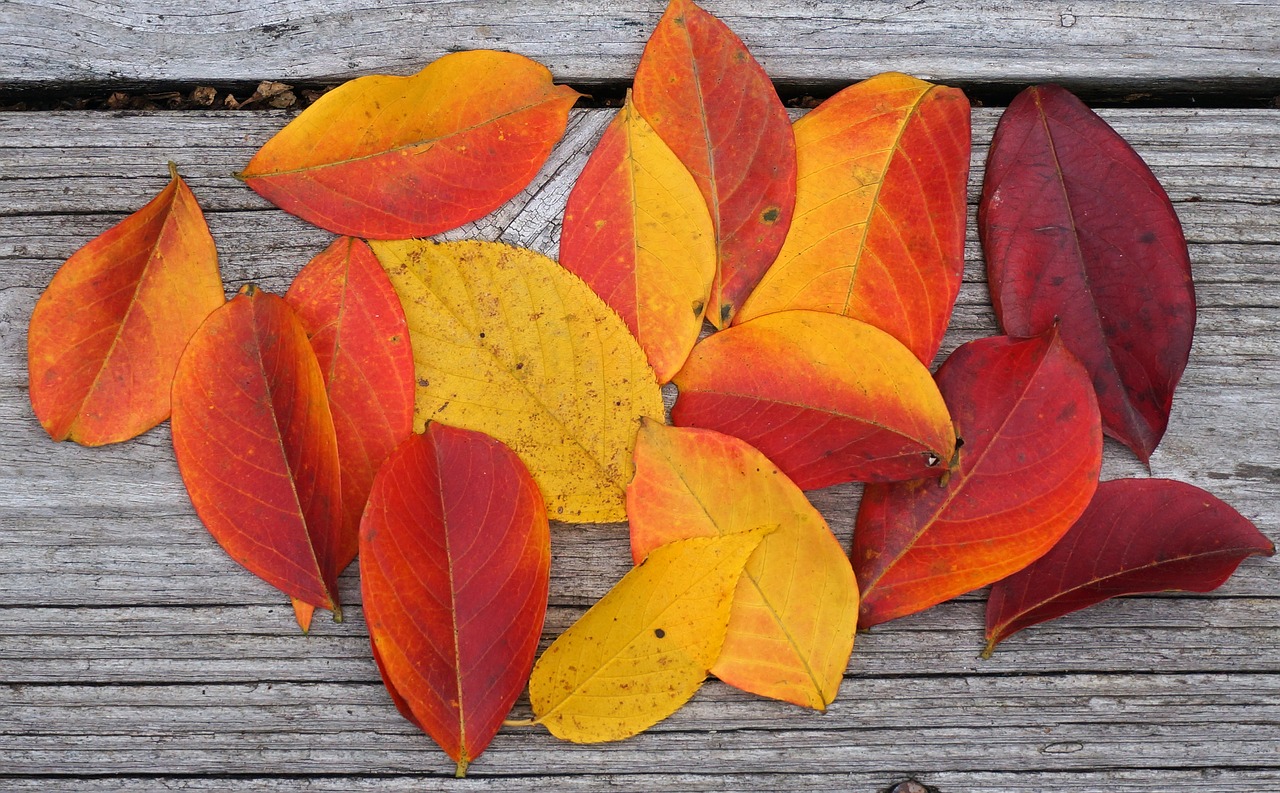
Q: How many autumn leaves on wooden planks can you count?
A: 15